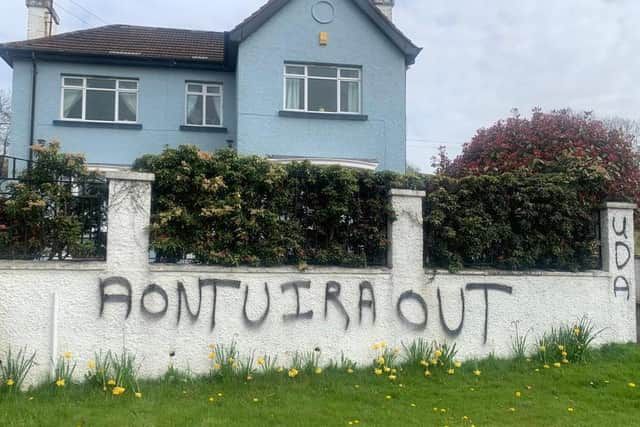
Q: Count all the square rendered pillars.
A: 3